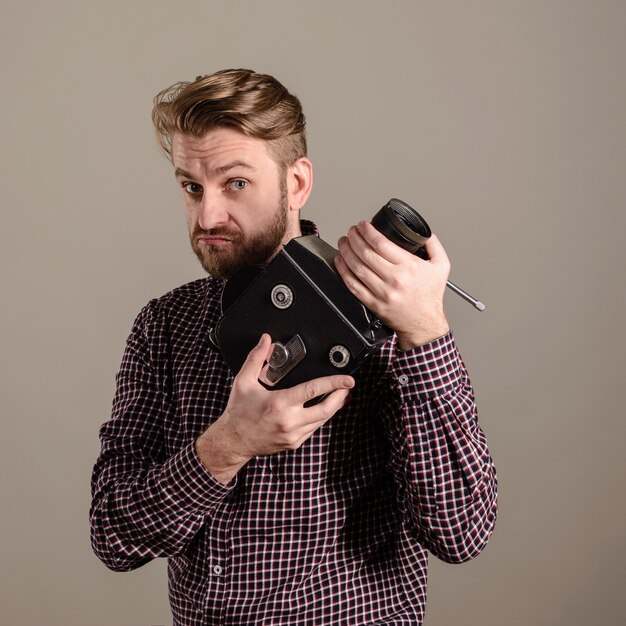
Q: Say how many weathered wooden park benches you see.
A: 0